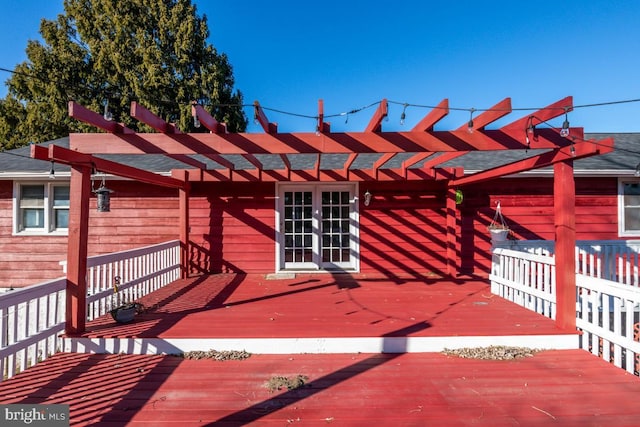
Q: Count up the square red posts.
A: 4